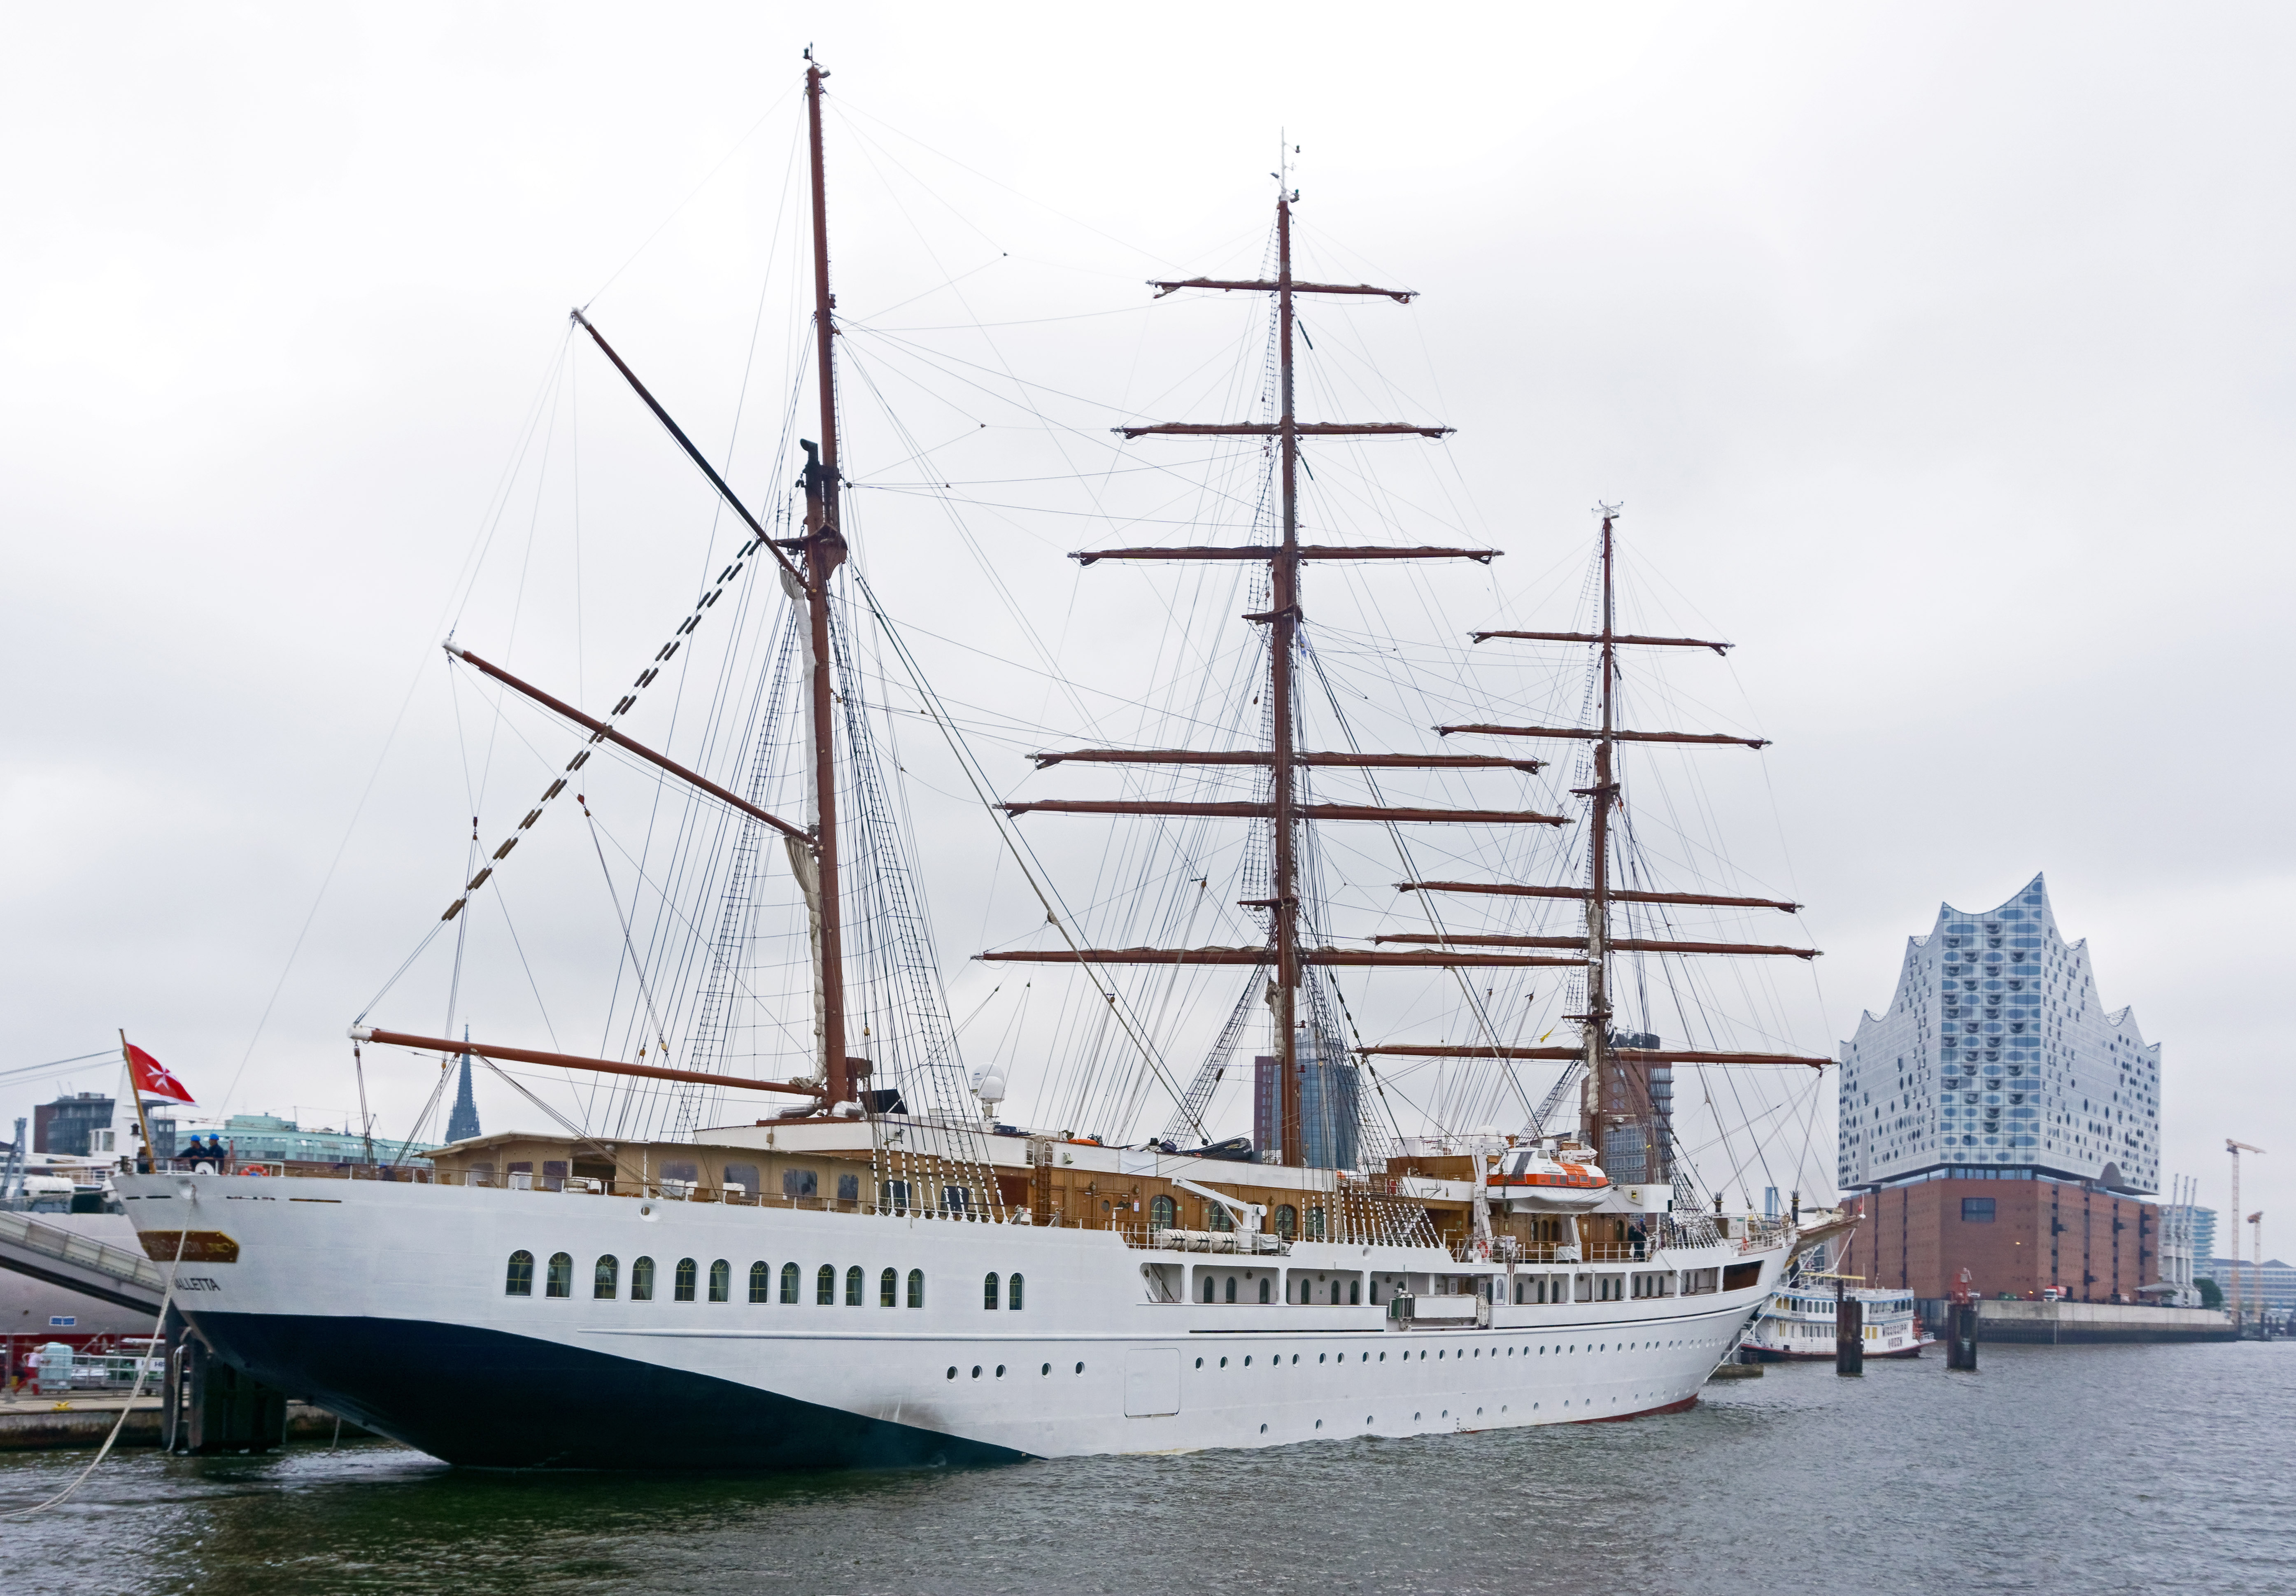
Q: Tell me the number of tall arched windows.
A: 14